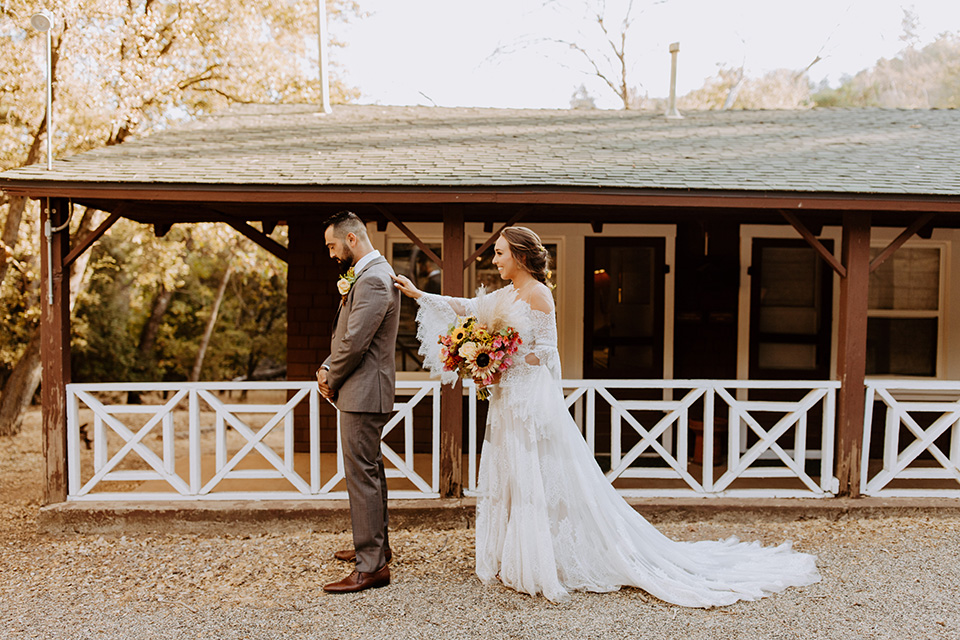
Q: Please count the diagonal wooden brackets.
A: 6